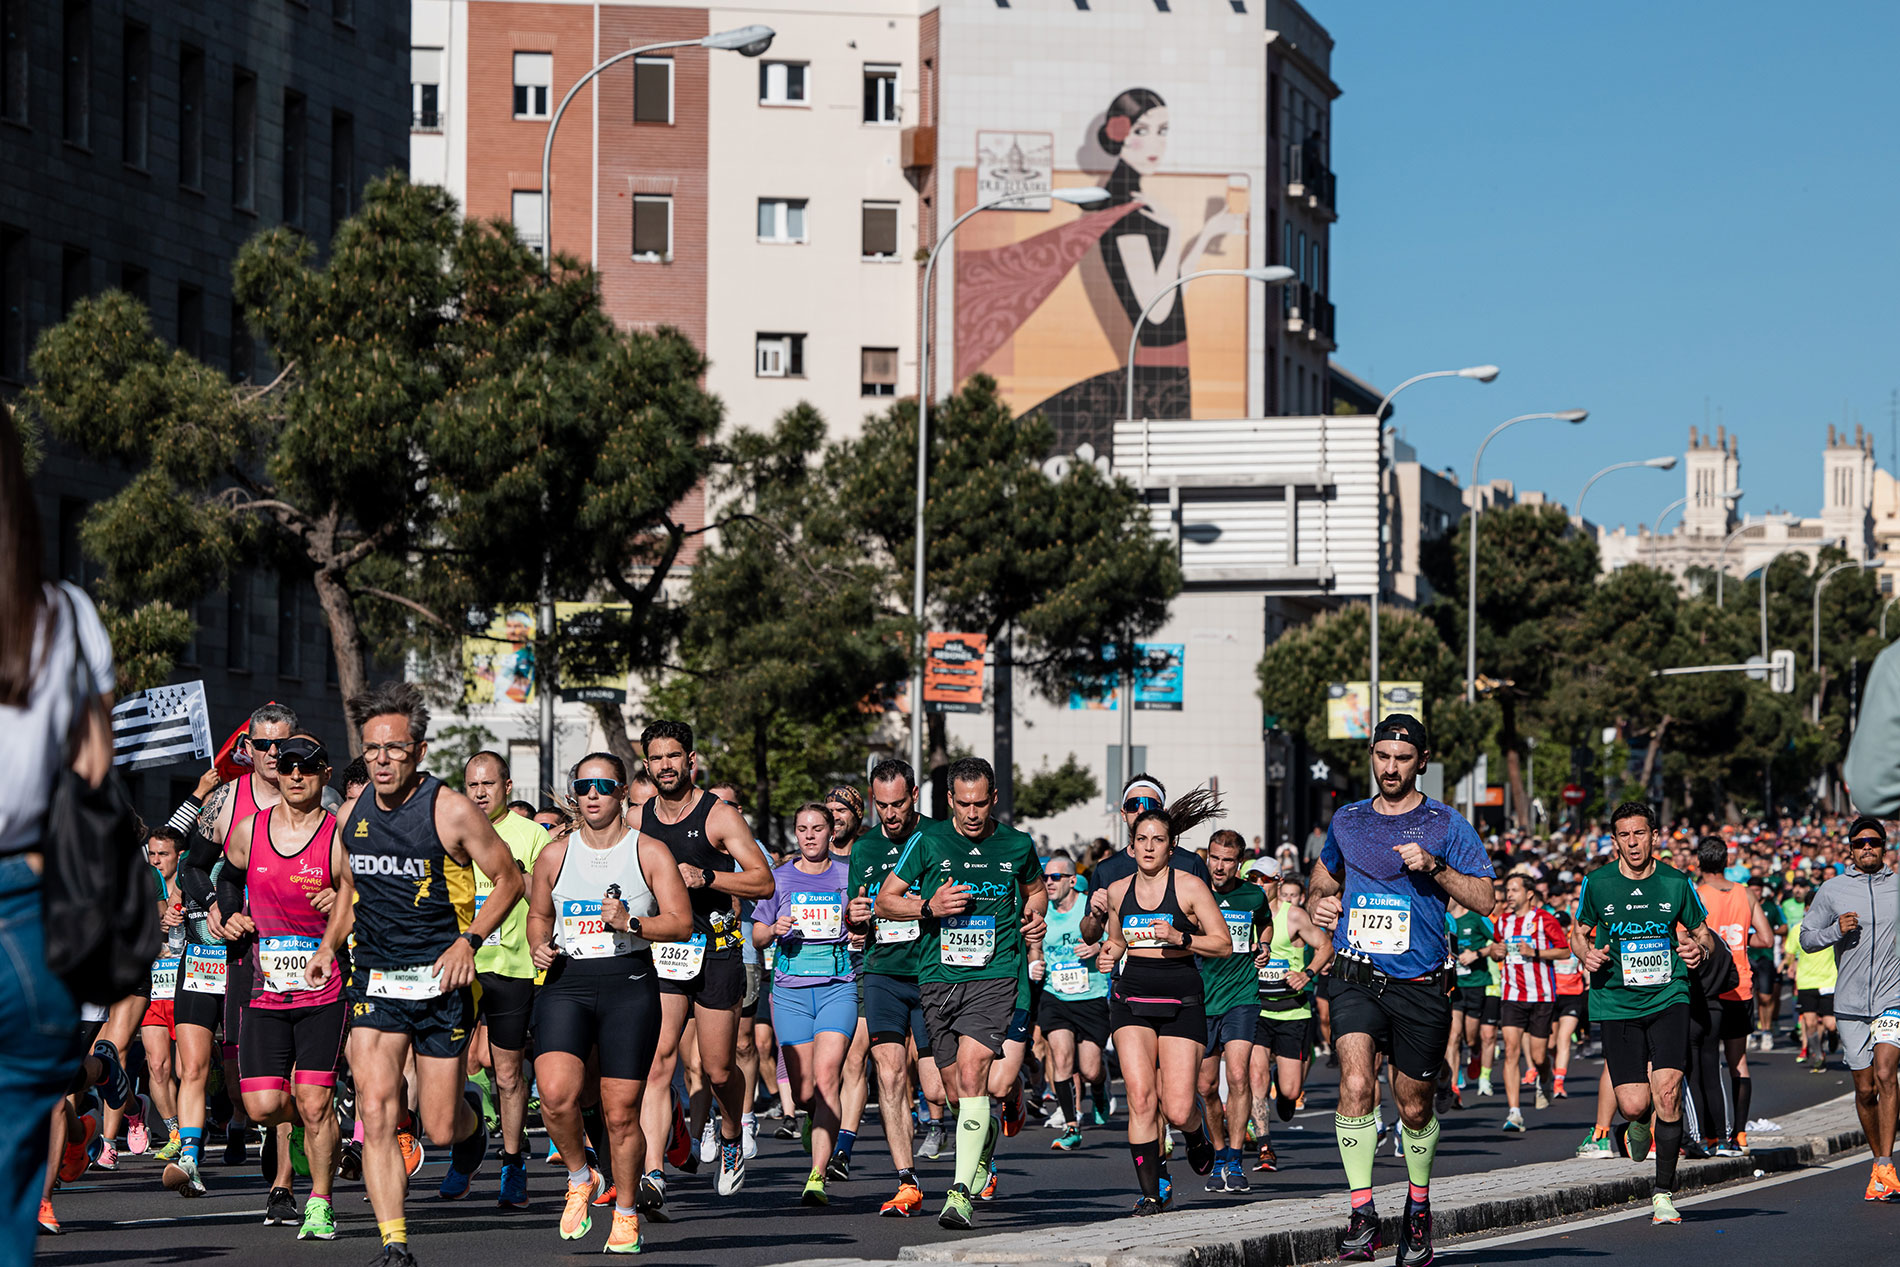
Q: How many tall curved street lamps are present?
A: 11